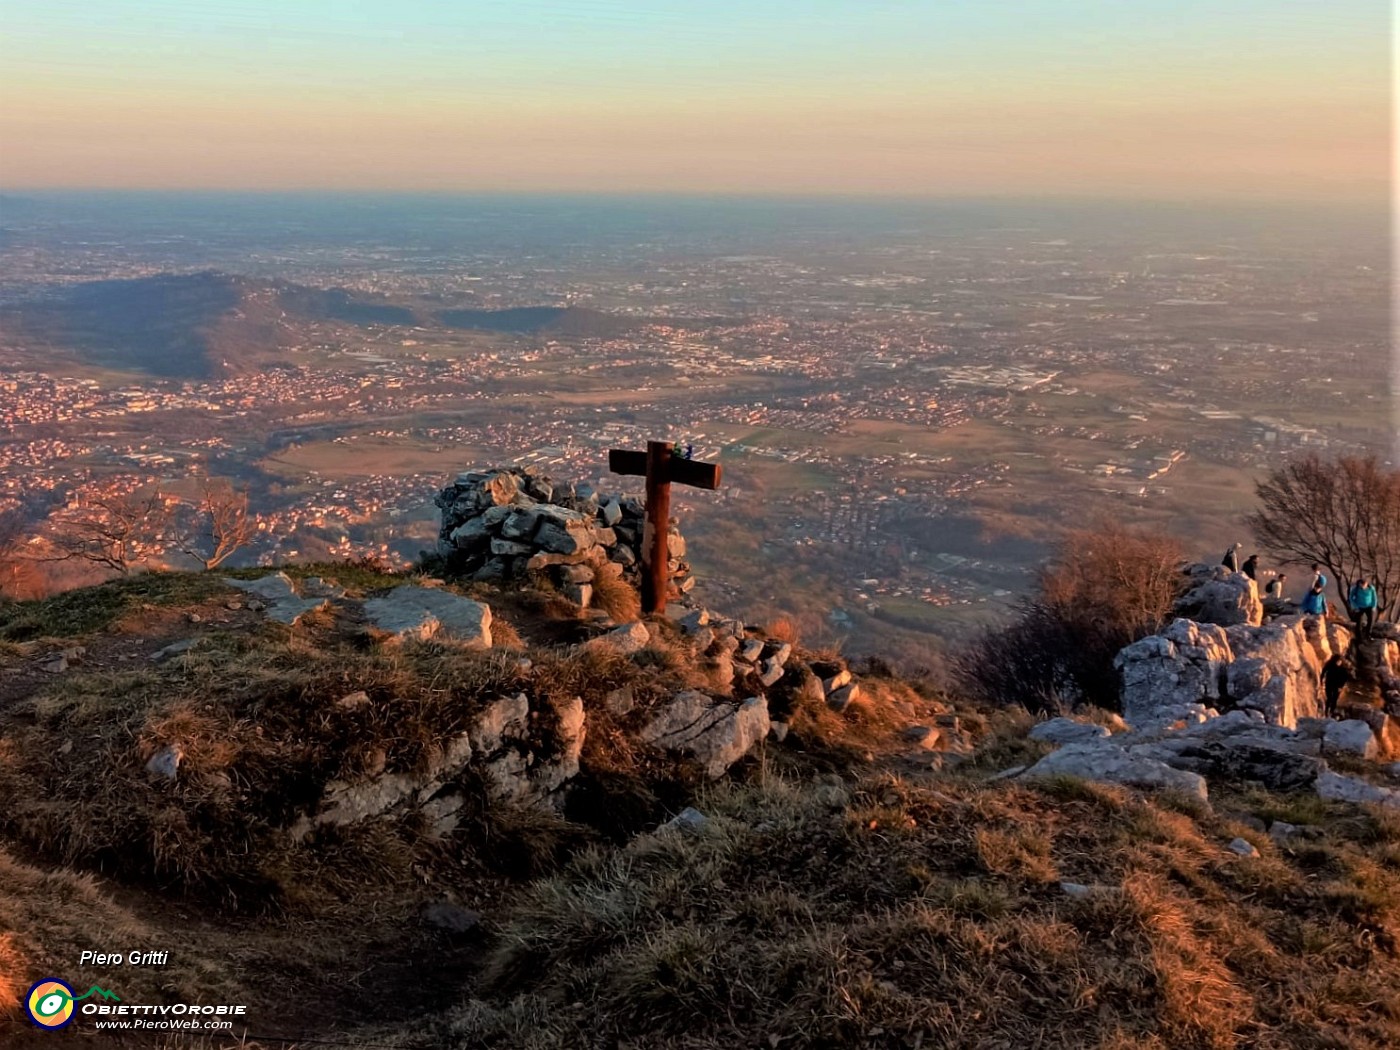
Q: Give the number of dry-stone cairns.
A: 1